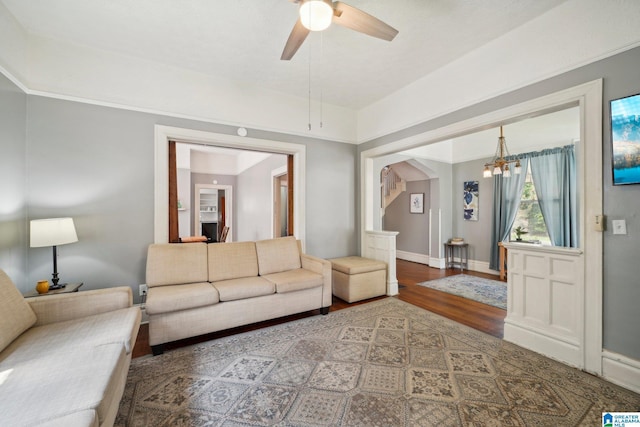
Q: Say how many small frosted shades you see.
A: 4